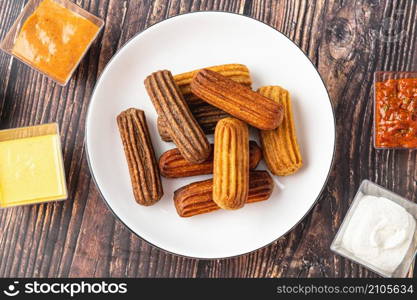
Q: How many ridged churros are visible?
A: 9